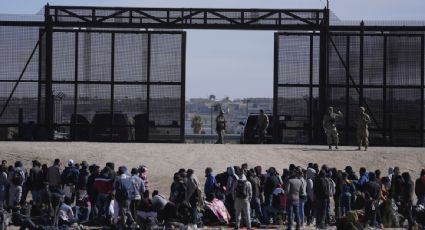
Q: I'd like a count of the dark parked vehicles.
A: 2